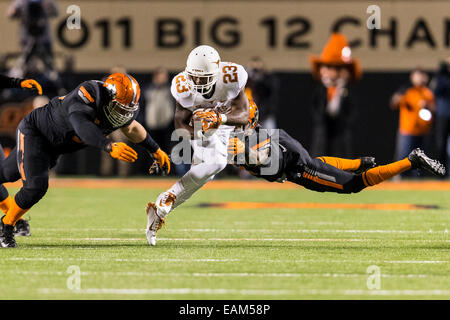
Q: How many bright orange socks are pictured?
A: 4